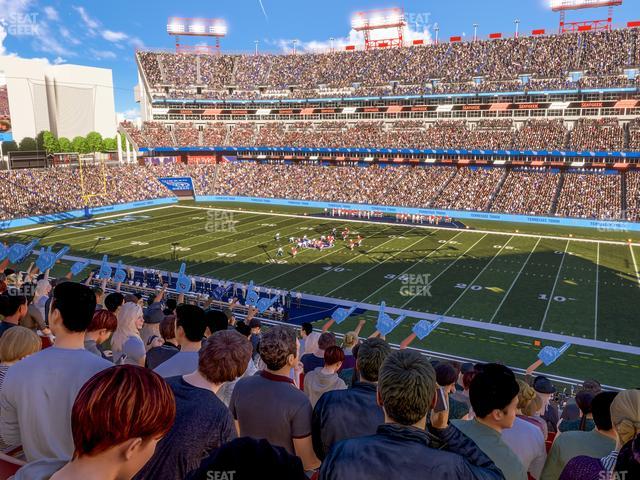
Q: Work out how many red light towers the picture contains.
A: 3